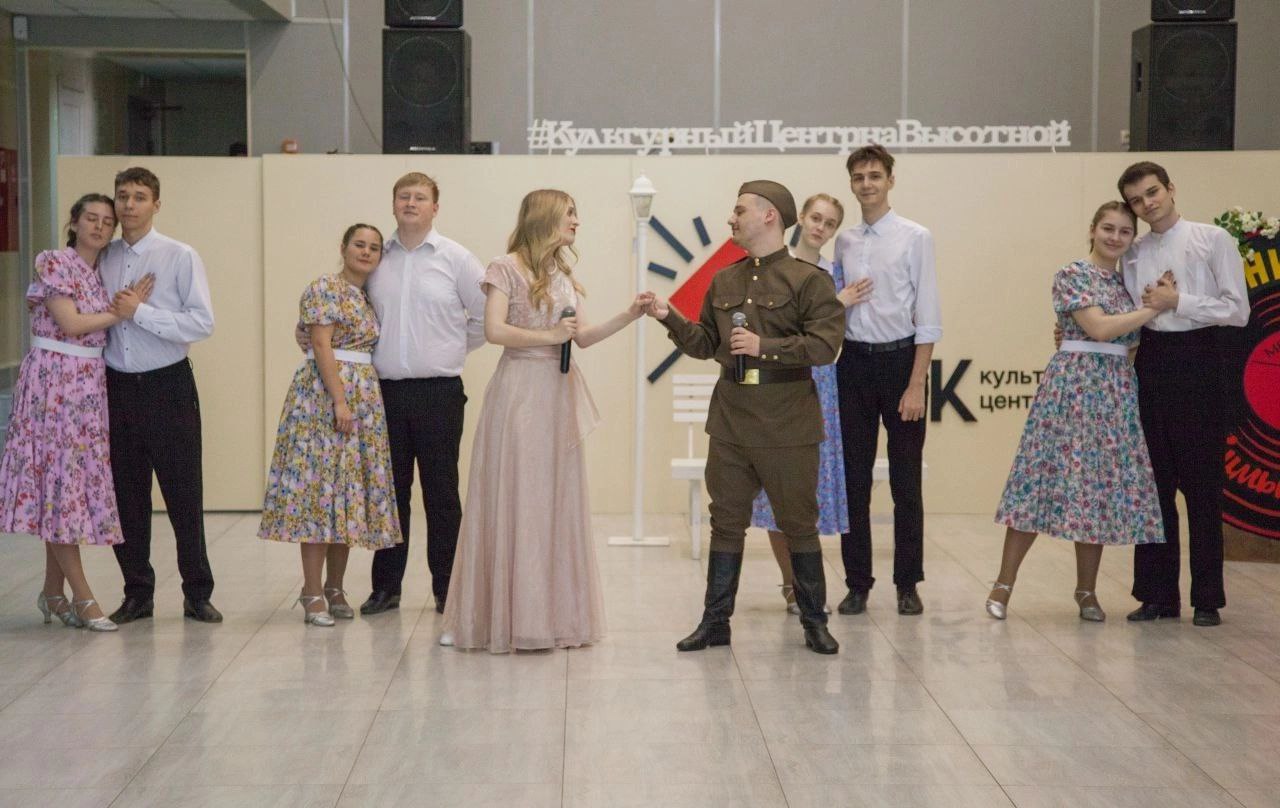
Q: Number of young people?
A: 10